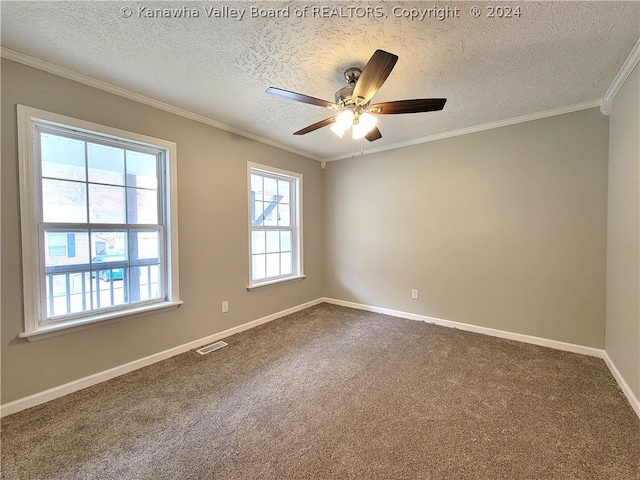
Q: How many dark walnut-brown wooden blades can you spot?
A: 5